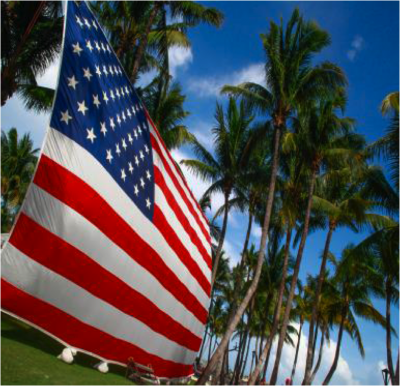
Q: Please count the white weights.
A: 2